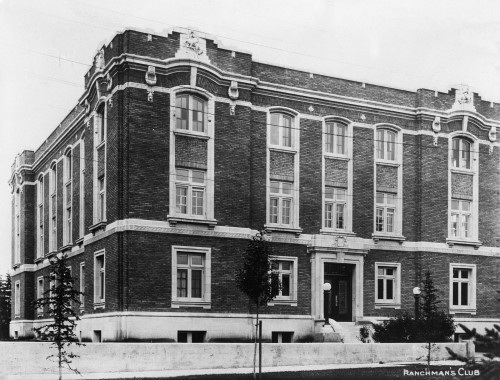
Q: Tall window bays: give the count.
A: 11